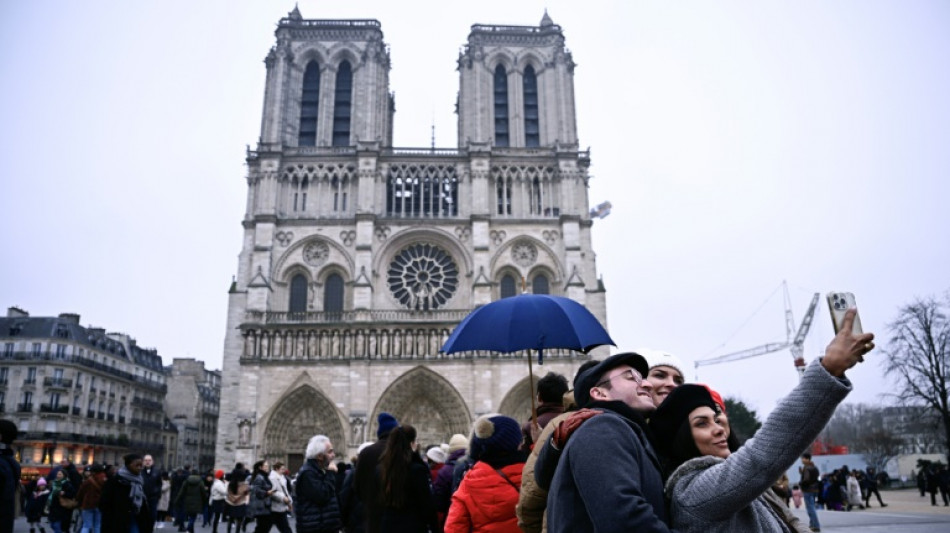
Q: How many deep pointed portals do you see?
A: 3